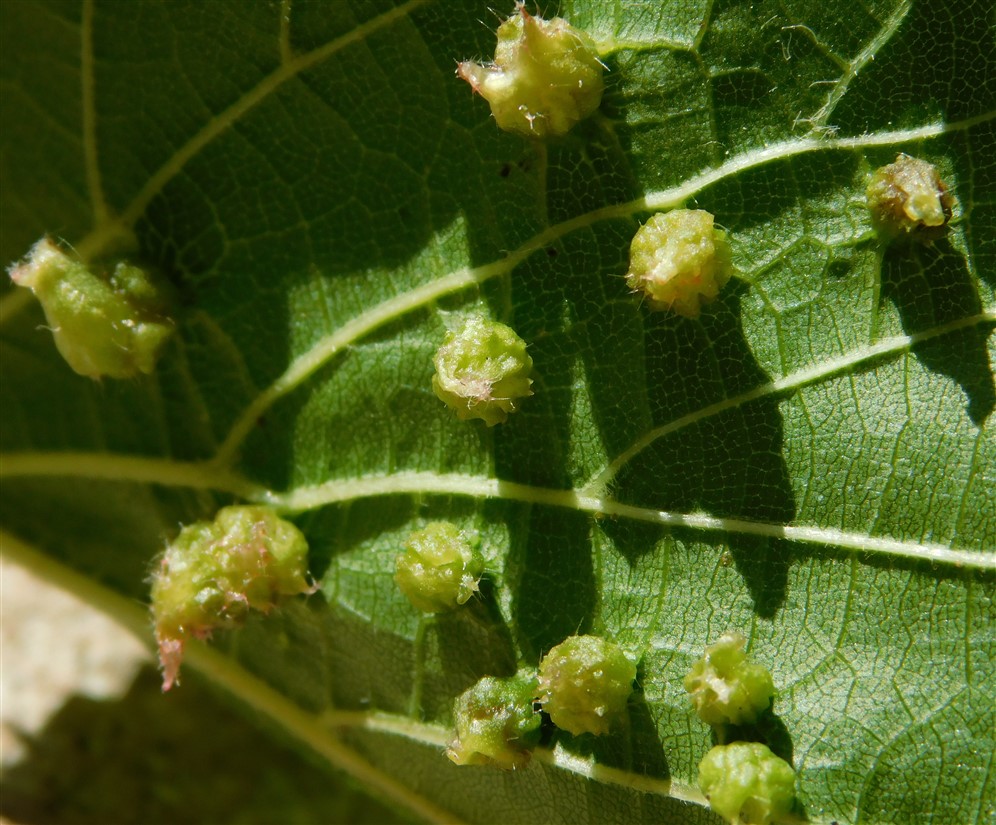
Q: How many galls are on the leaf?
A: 11